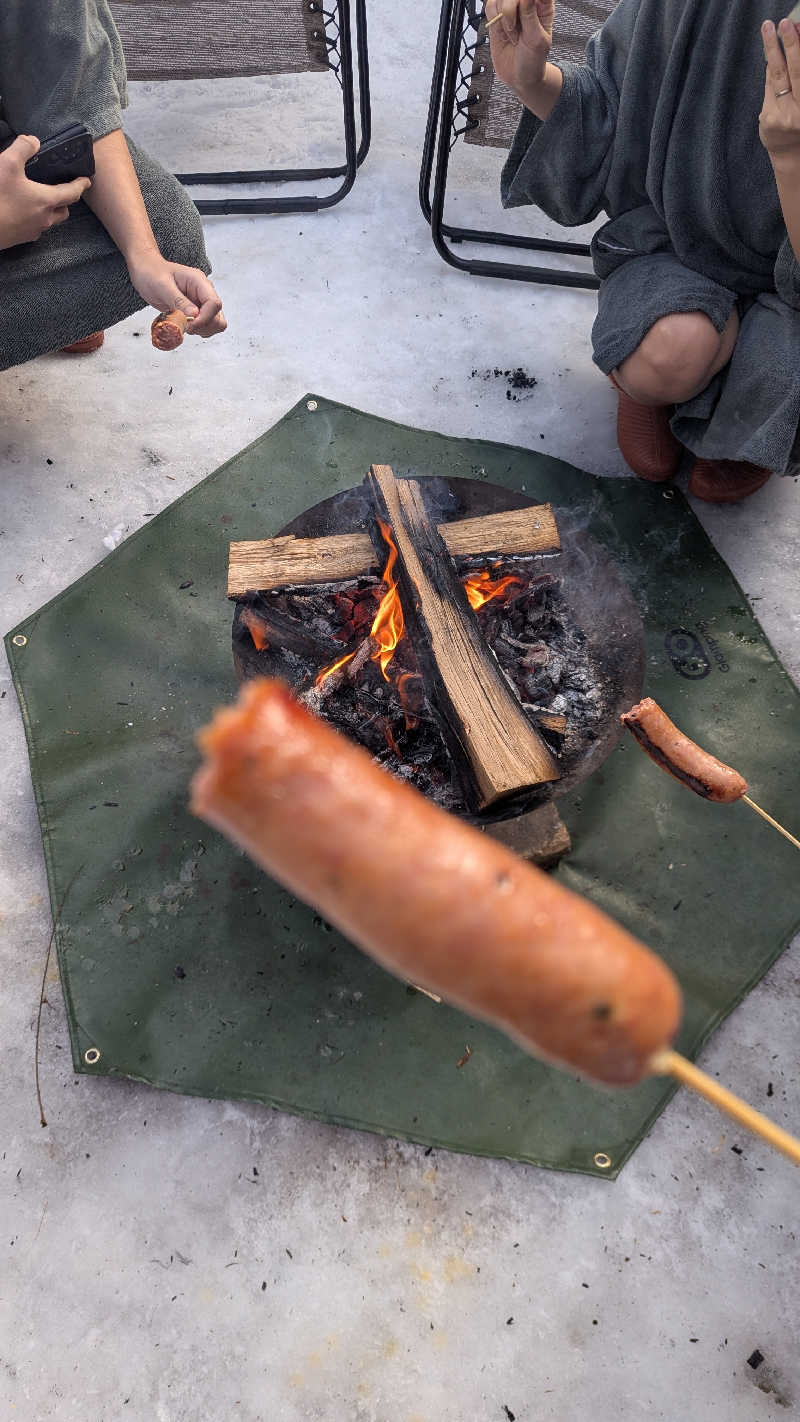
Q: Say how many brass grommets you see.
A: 5